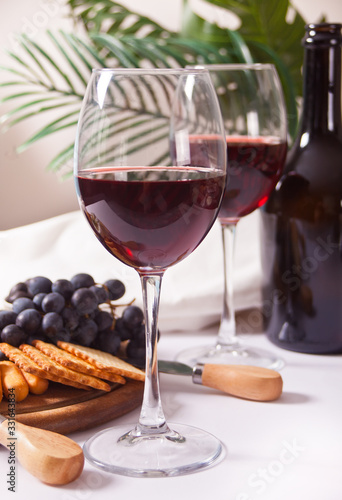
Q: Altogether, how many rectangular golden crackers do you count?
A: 4